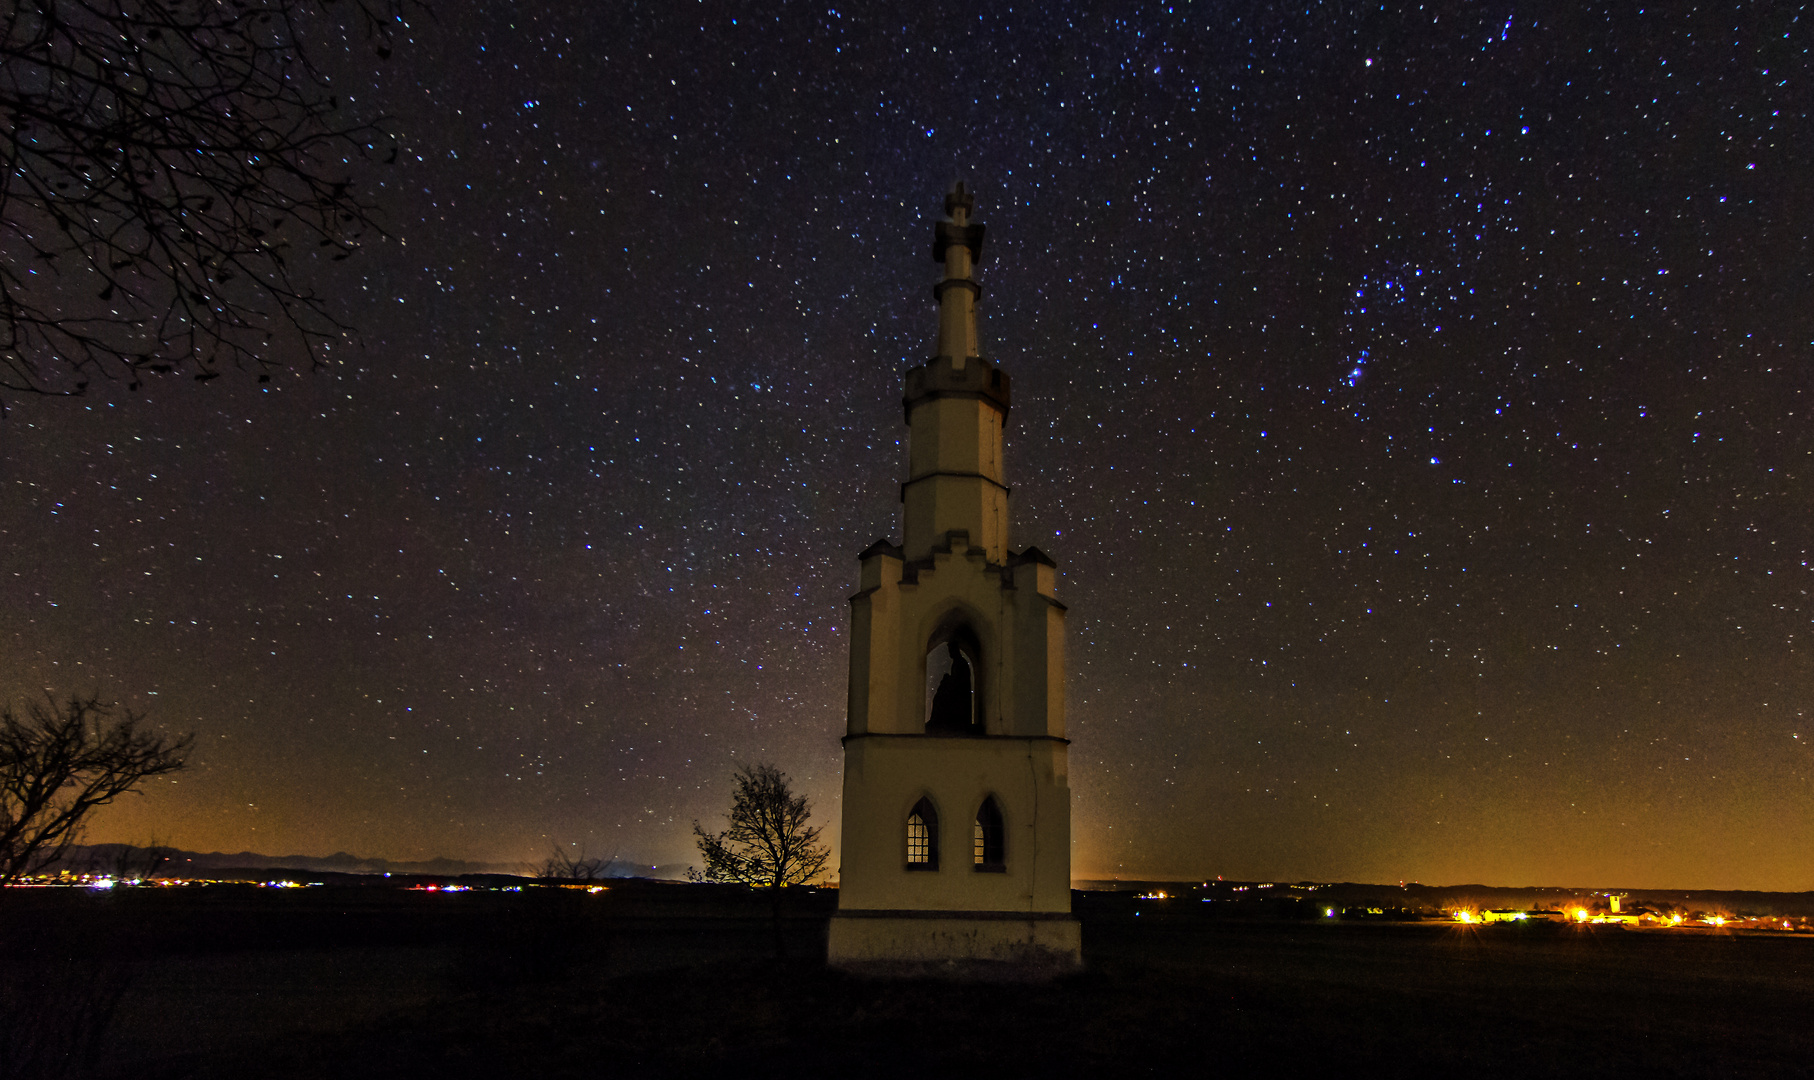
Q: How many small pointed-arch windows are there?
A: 2